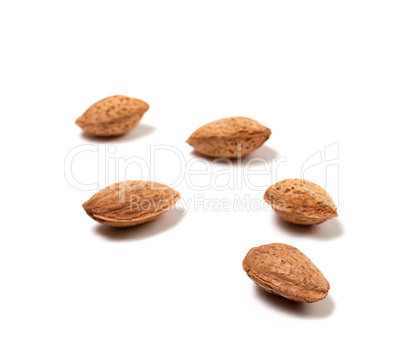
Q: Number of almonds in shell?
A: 5